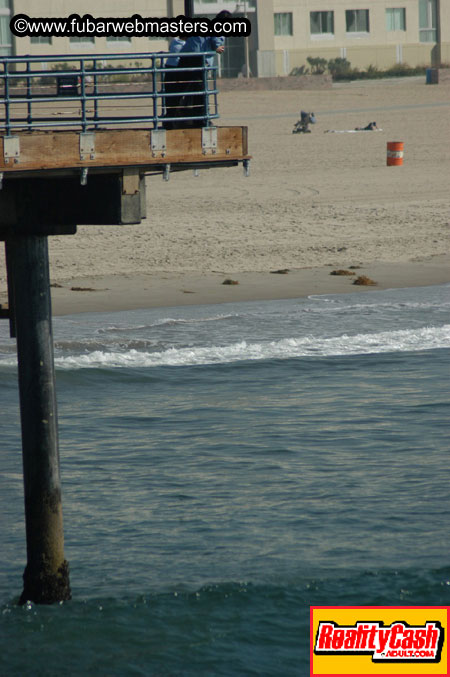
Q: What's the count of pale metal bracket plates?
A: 4